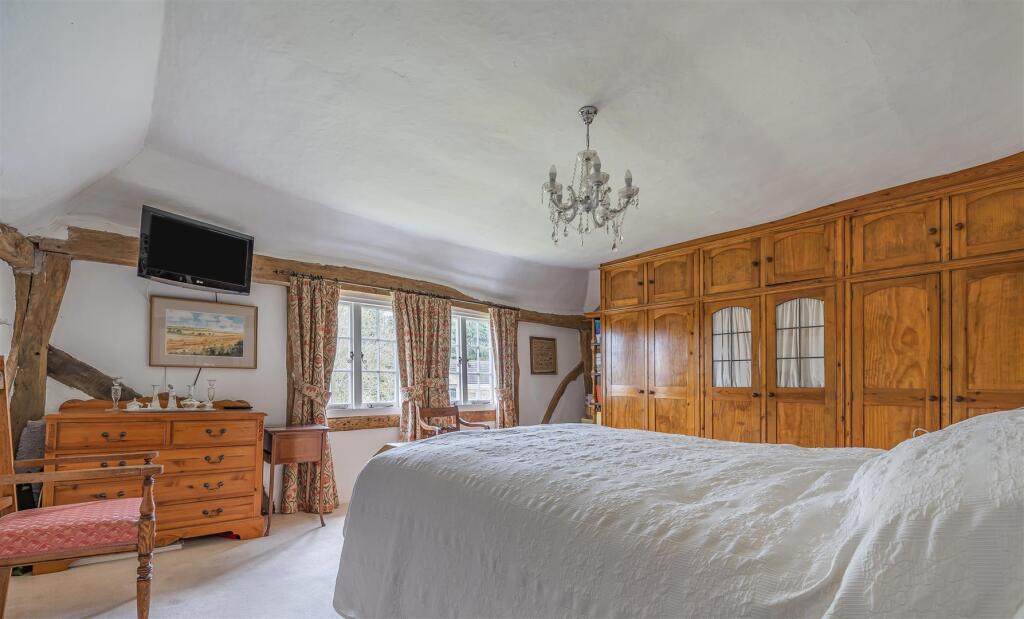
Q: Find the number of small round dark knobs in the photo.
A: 12